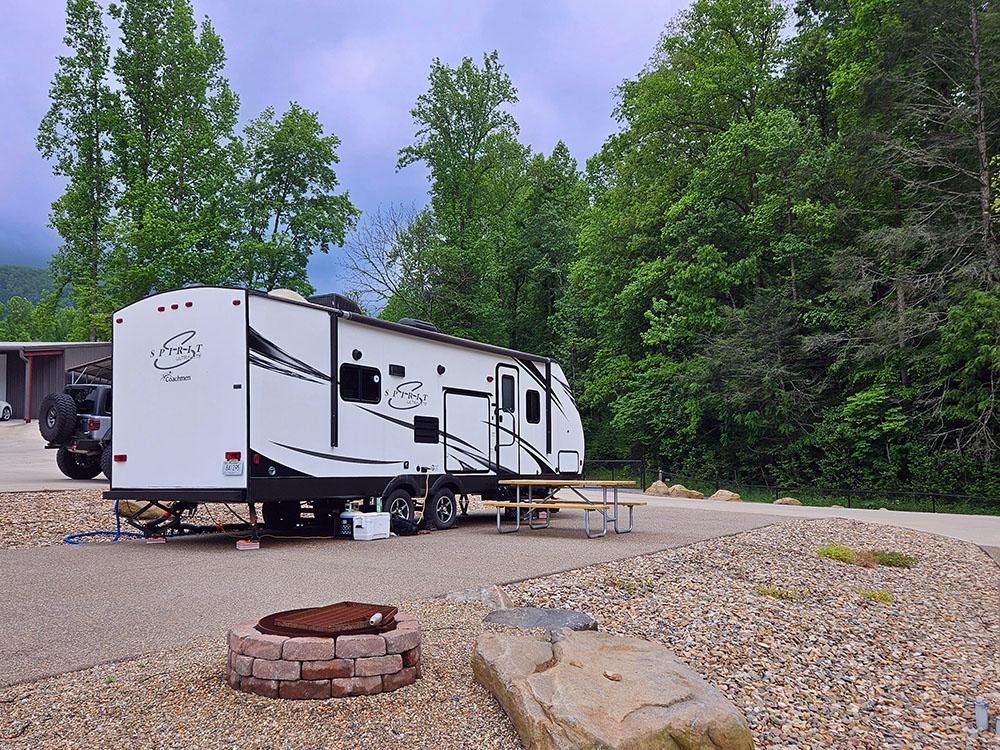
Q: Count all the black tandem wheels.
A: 2